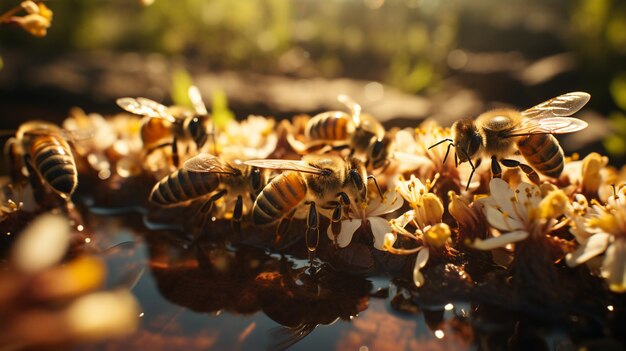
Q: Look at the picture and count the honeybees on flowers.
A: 6